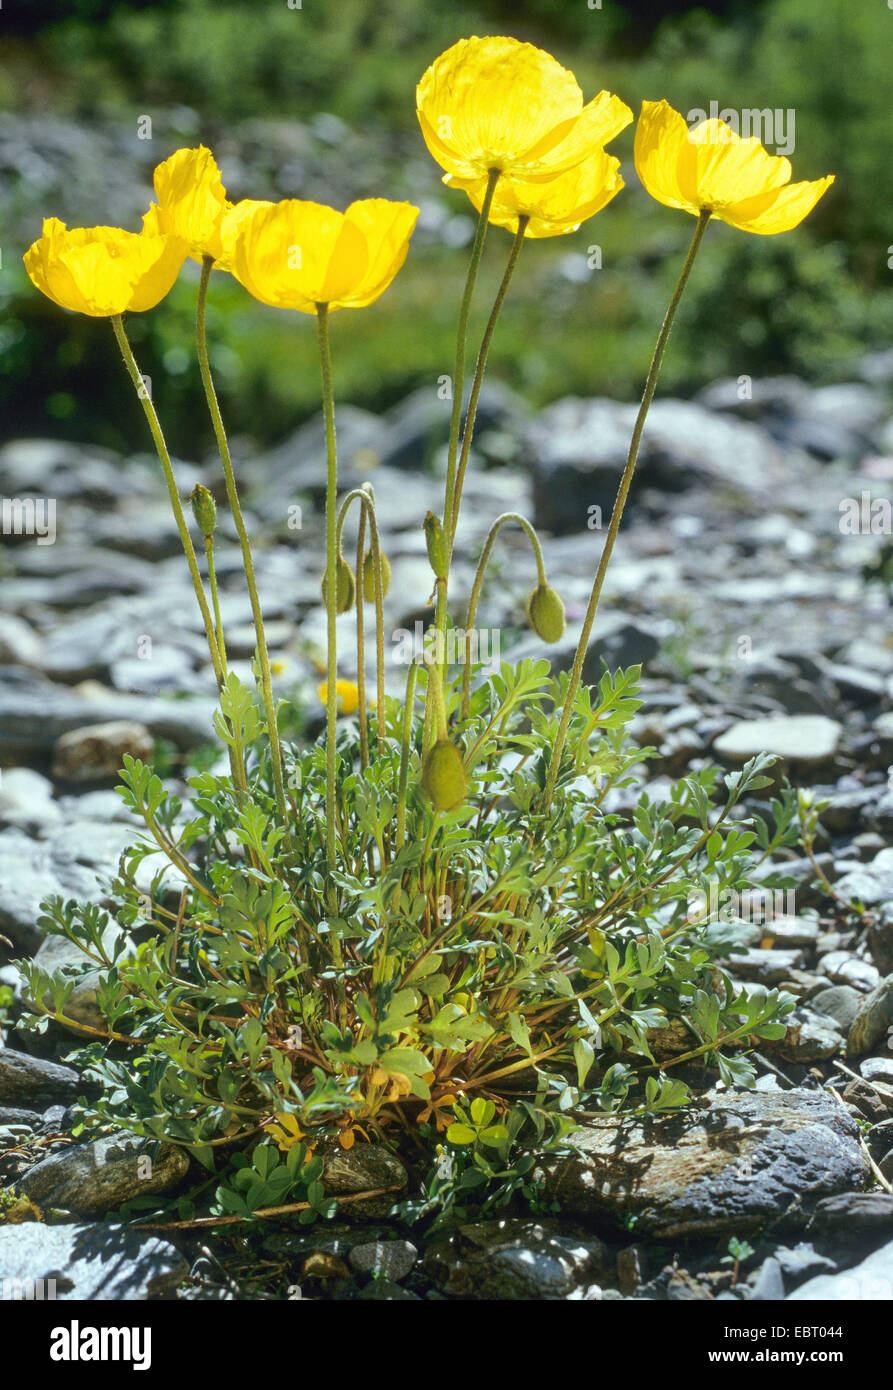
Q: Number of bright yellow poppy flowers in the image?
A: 6